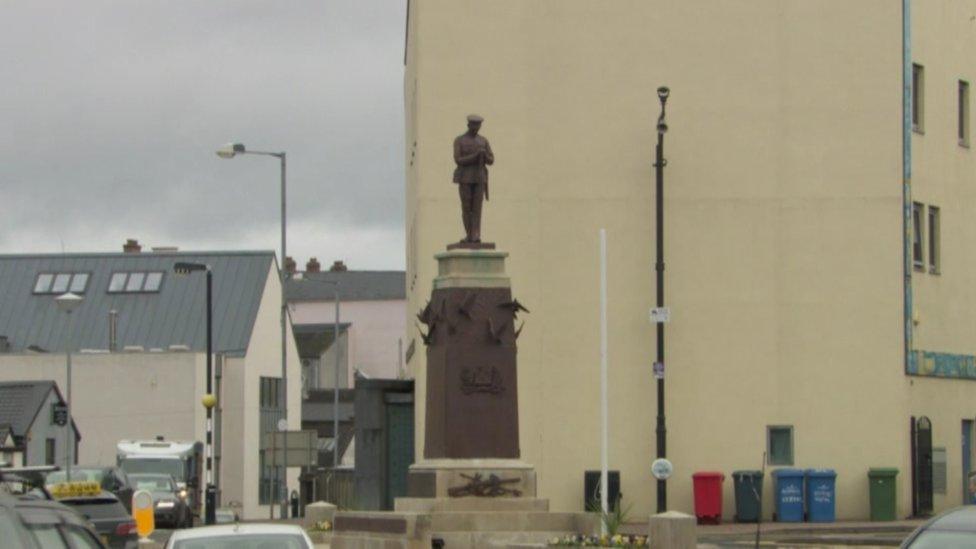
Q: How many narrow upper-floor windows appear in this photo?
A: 4